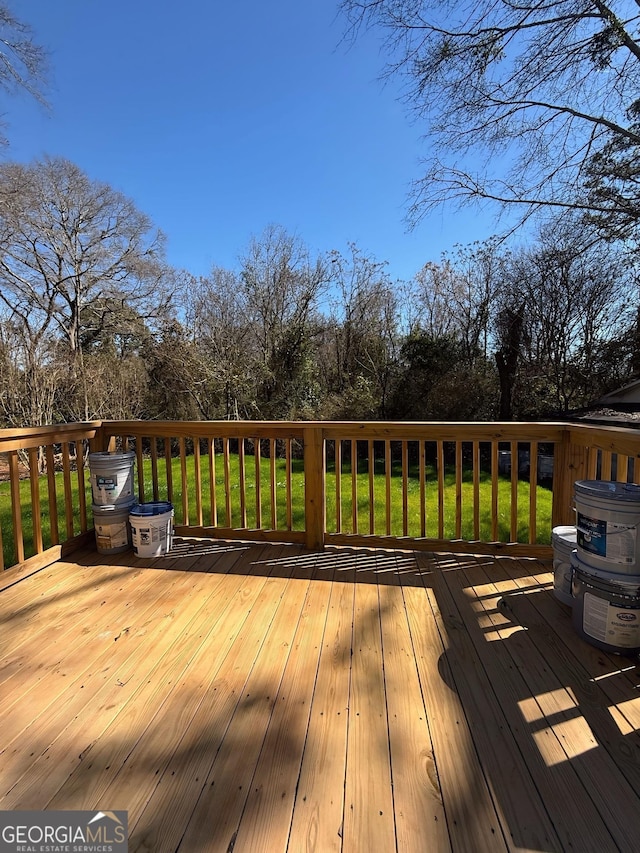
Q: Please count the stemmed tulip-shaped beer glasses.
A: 0